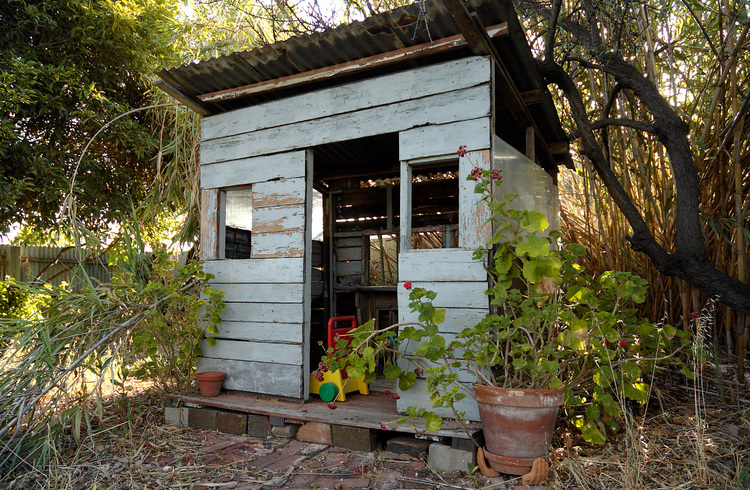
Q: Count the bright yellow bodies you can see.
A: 1